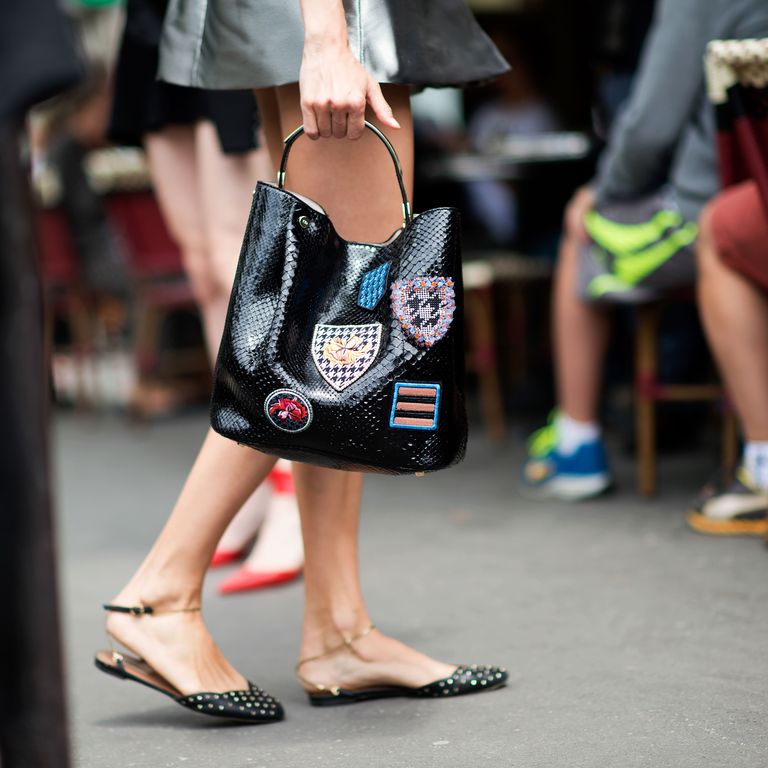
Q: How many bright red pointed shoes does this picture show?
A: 2